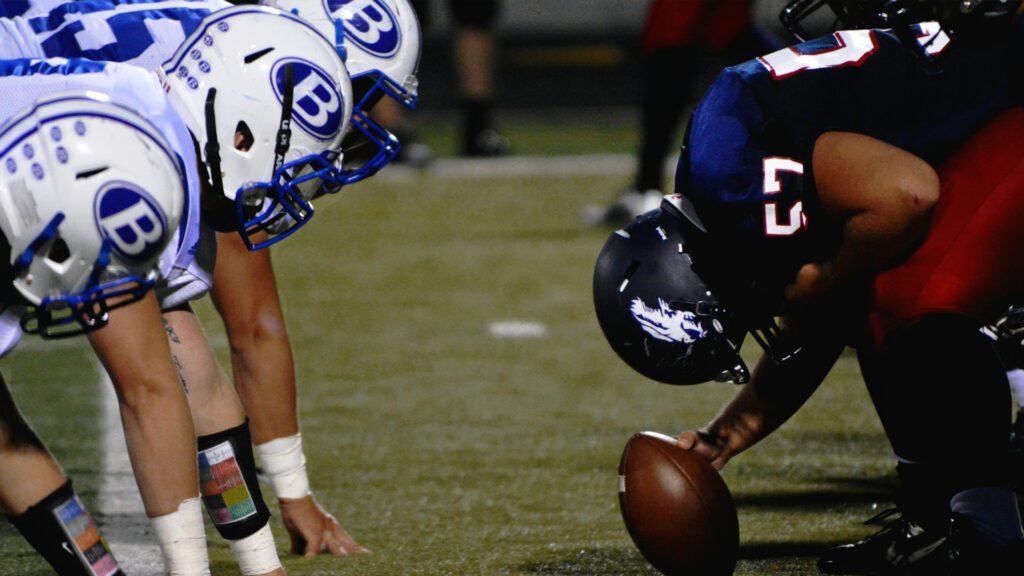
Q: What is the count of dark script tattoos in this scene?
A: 1